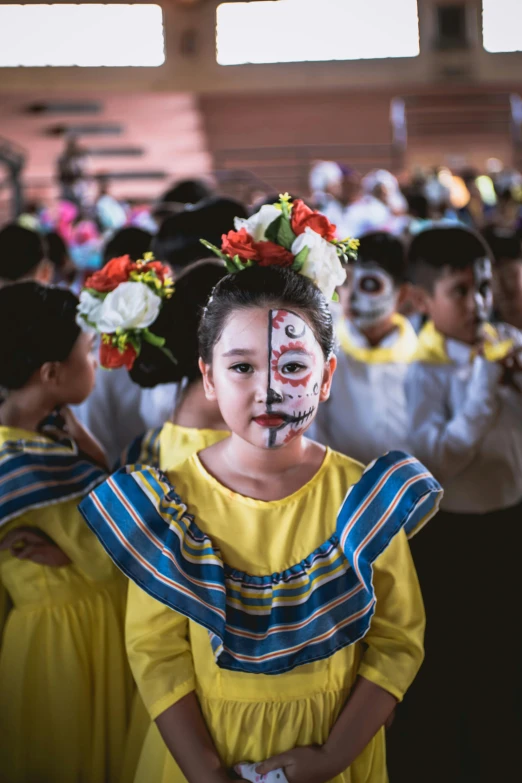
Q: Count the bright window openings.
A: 3